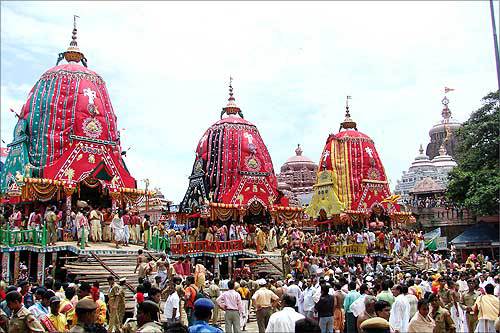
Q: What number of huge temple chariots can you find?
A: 3